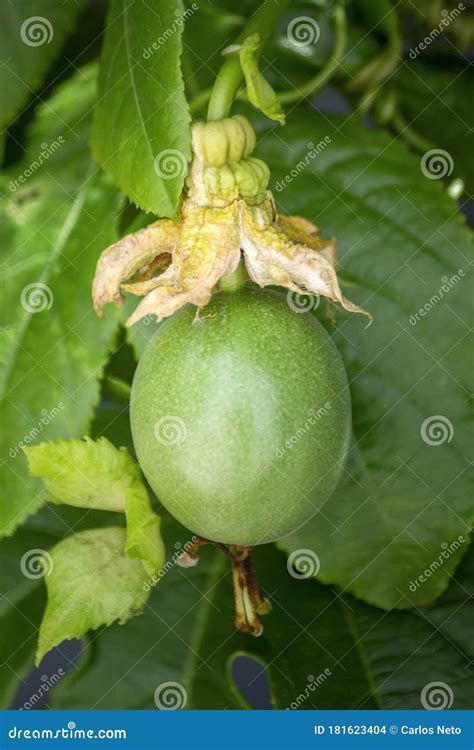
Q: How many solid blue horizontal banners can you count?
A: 1